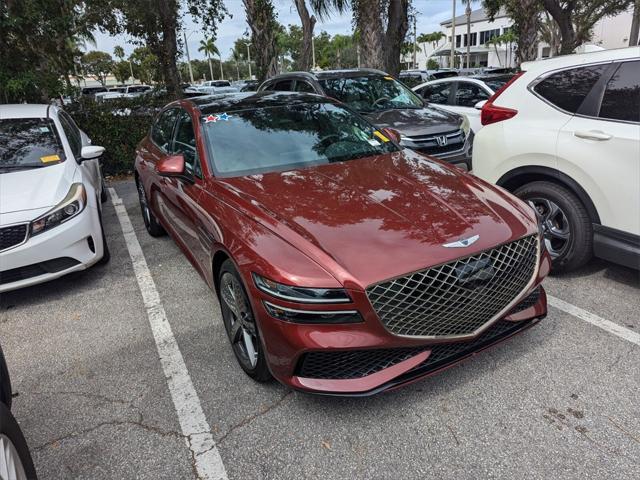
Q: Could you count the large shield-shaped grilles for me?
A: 1